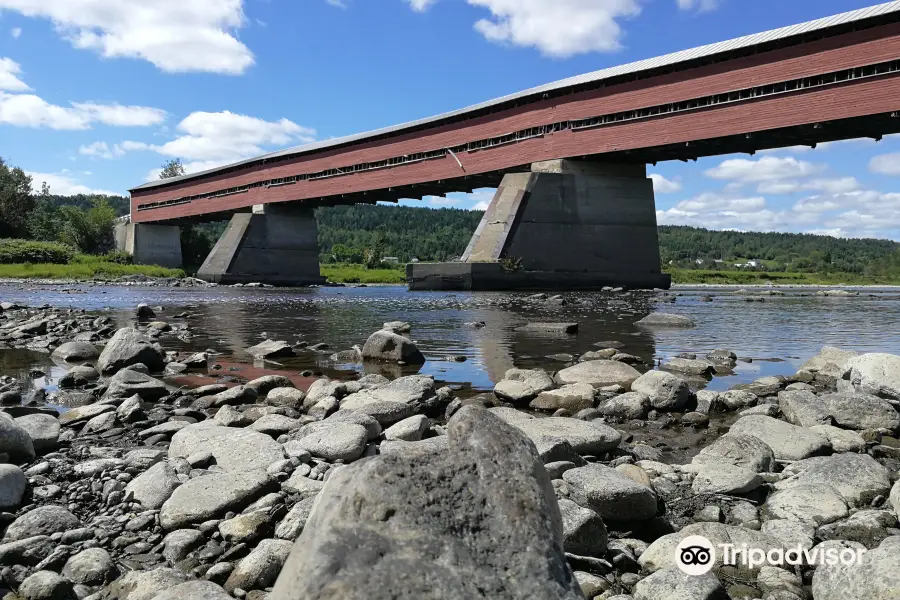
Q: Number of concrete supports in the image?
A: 3